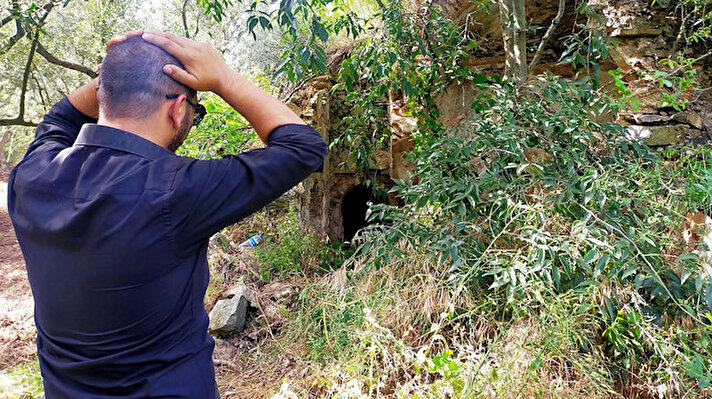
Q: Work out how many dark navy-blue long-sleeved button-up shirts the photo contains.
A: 1